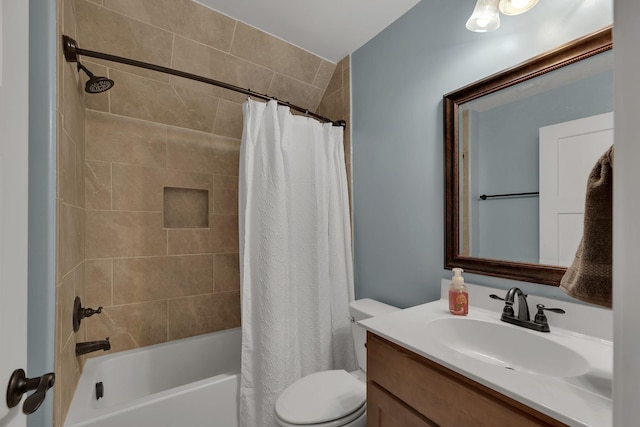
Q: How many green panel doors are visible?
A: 0